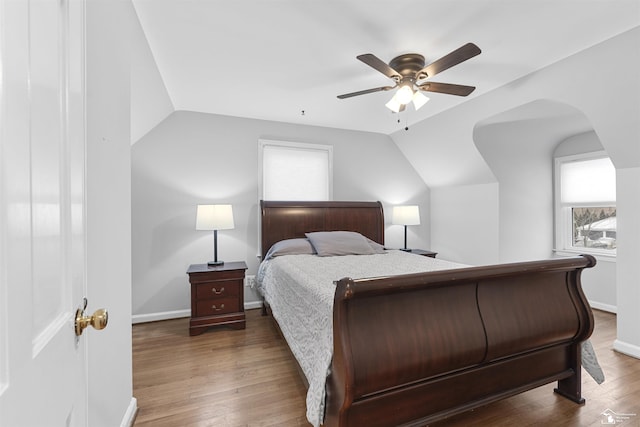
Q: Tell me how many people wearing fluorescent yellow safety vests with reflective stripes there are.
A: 0